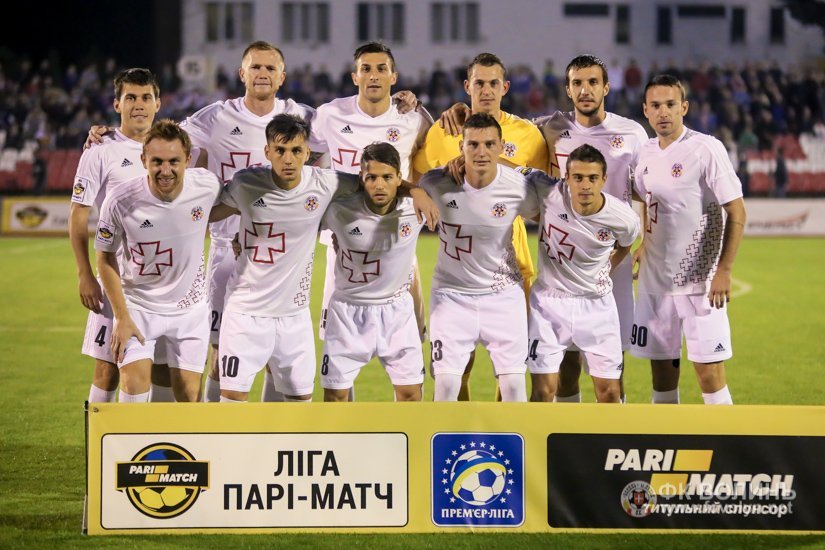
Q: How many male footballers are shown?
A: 11